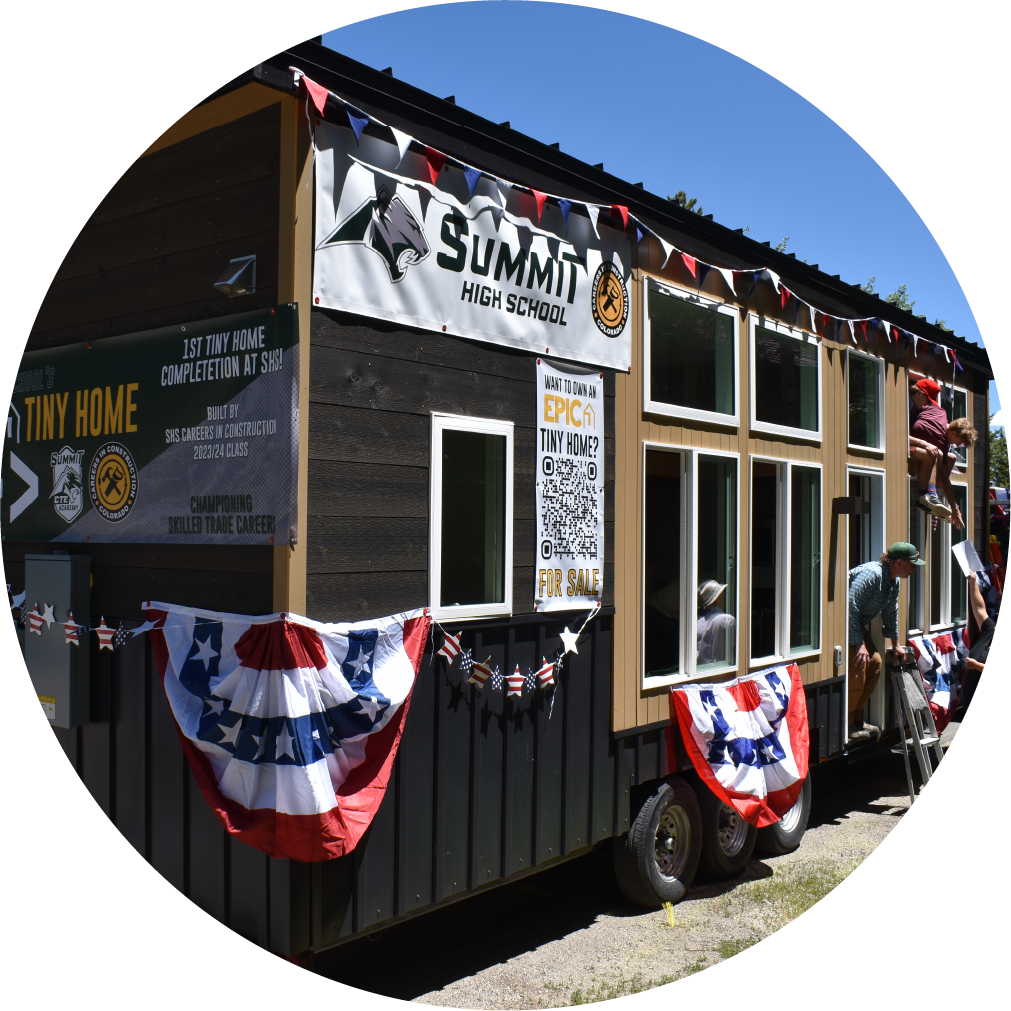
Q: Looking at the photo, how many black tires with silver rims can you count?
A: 3